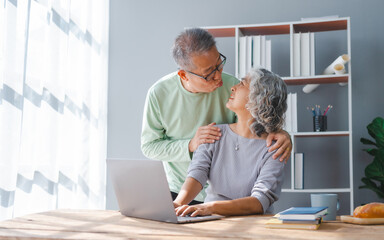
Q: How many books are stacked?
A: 3